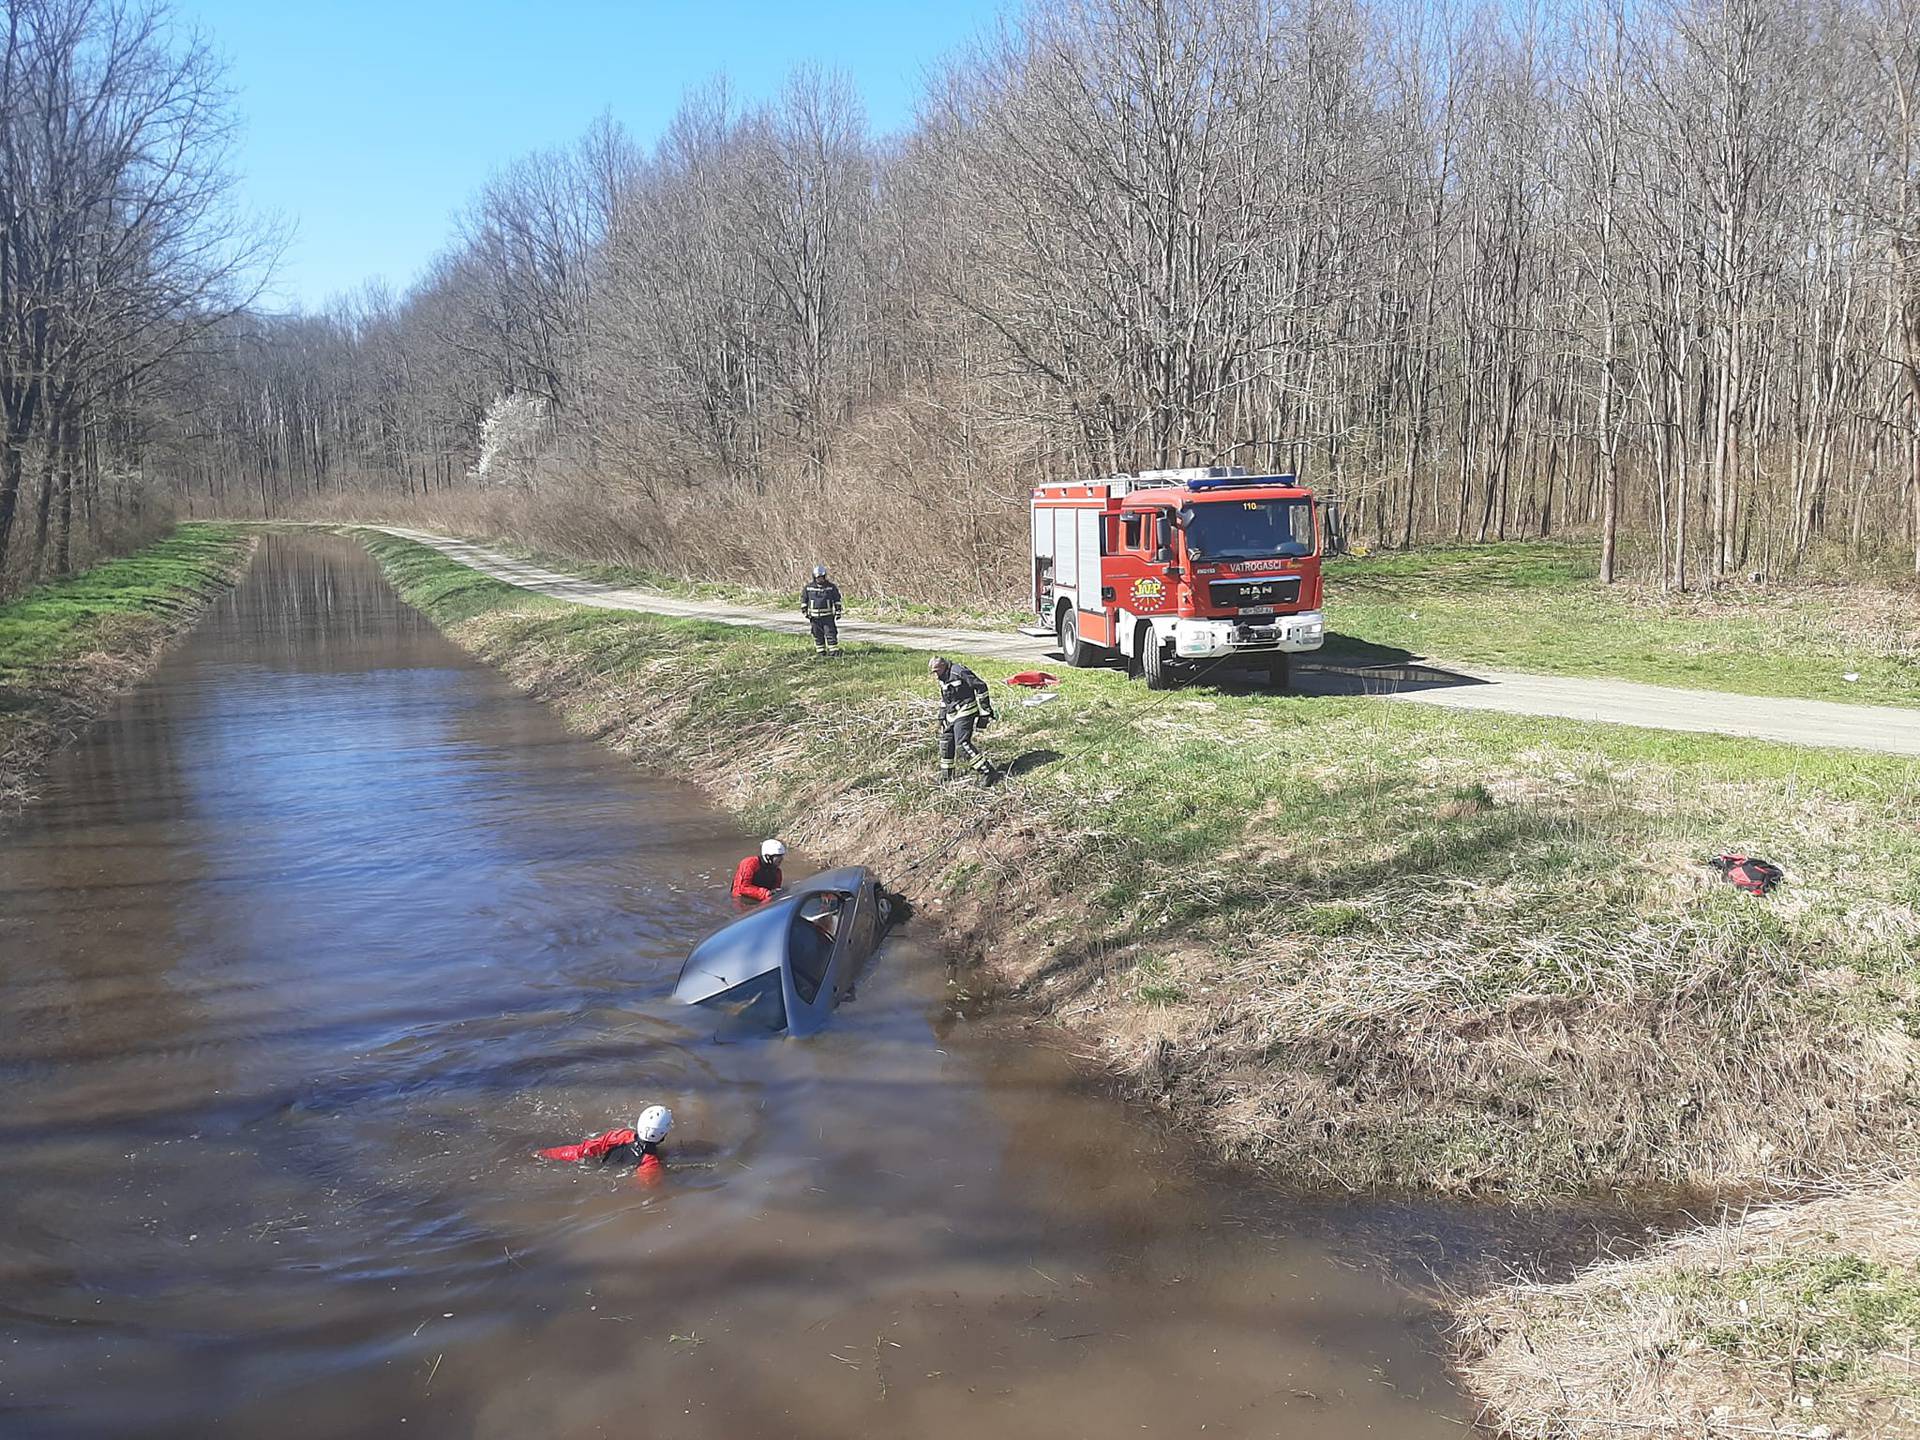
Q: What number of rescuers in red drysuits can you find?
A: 2